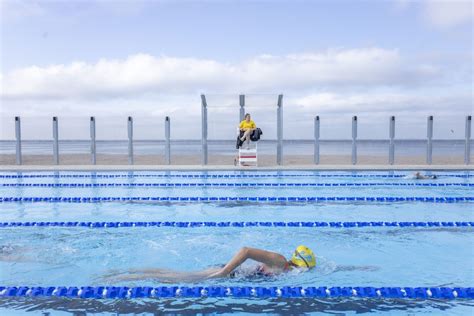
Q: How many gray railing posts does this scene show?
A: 13